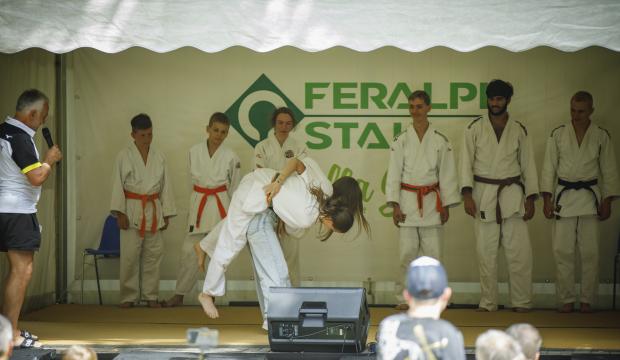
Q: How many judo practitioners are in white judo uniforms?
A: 7